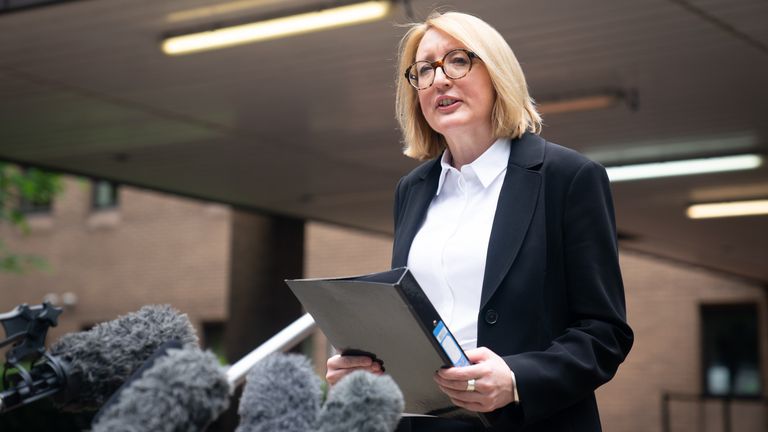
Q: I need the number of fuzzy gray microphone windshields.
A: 4